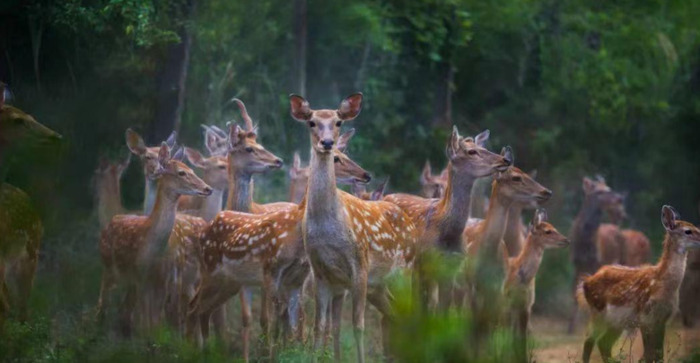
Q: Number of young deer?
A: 2